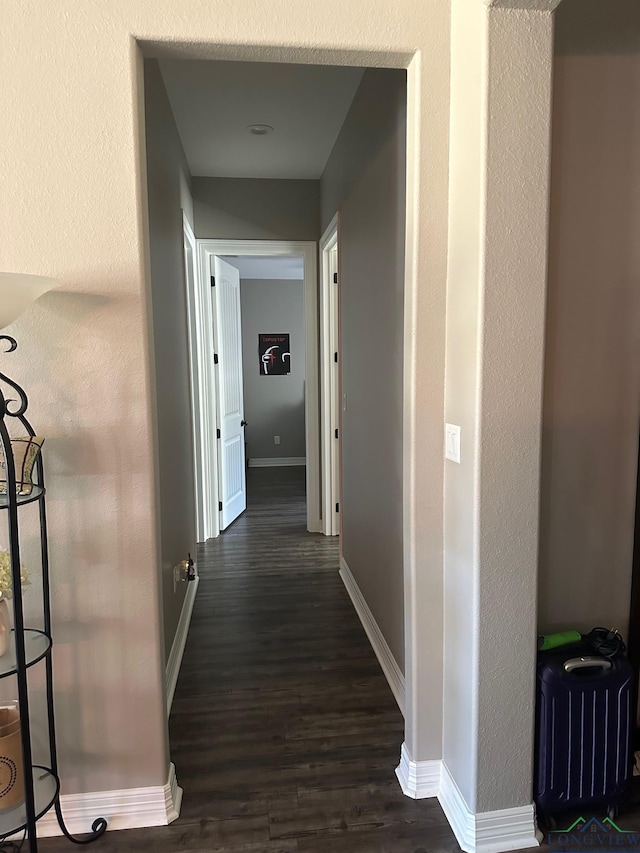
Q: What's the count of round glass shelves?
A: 3